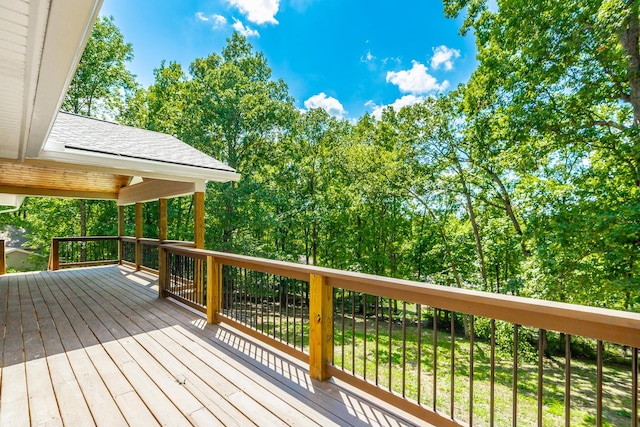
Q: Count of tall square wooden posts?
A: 4